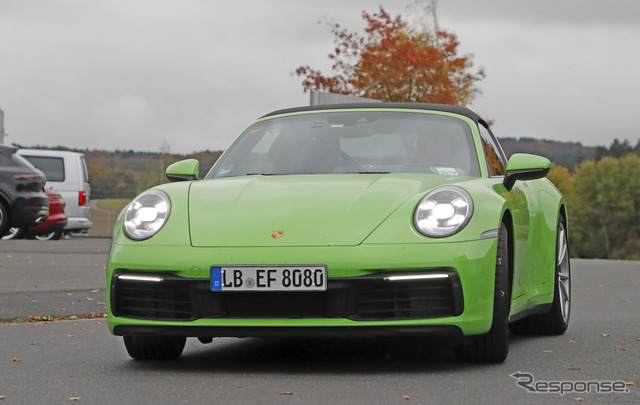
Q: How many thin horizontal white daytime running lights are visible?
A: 2